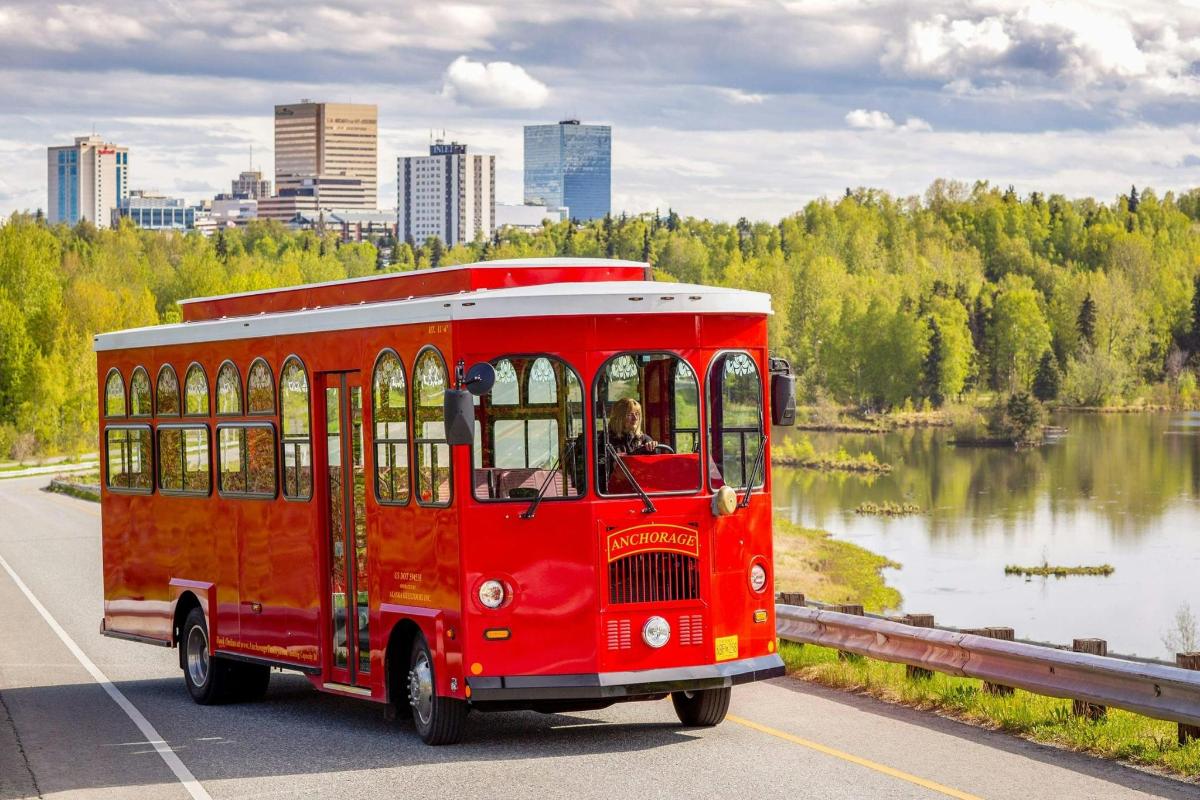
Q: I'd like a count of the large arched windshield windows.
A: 3